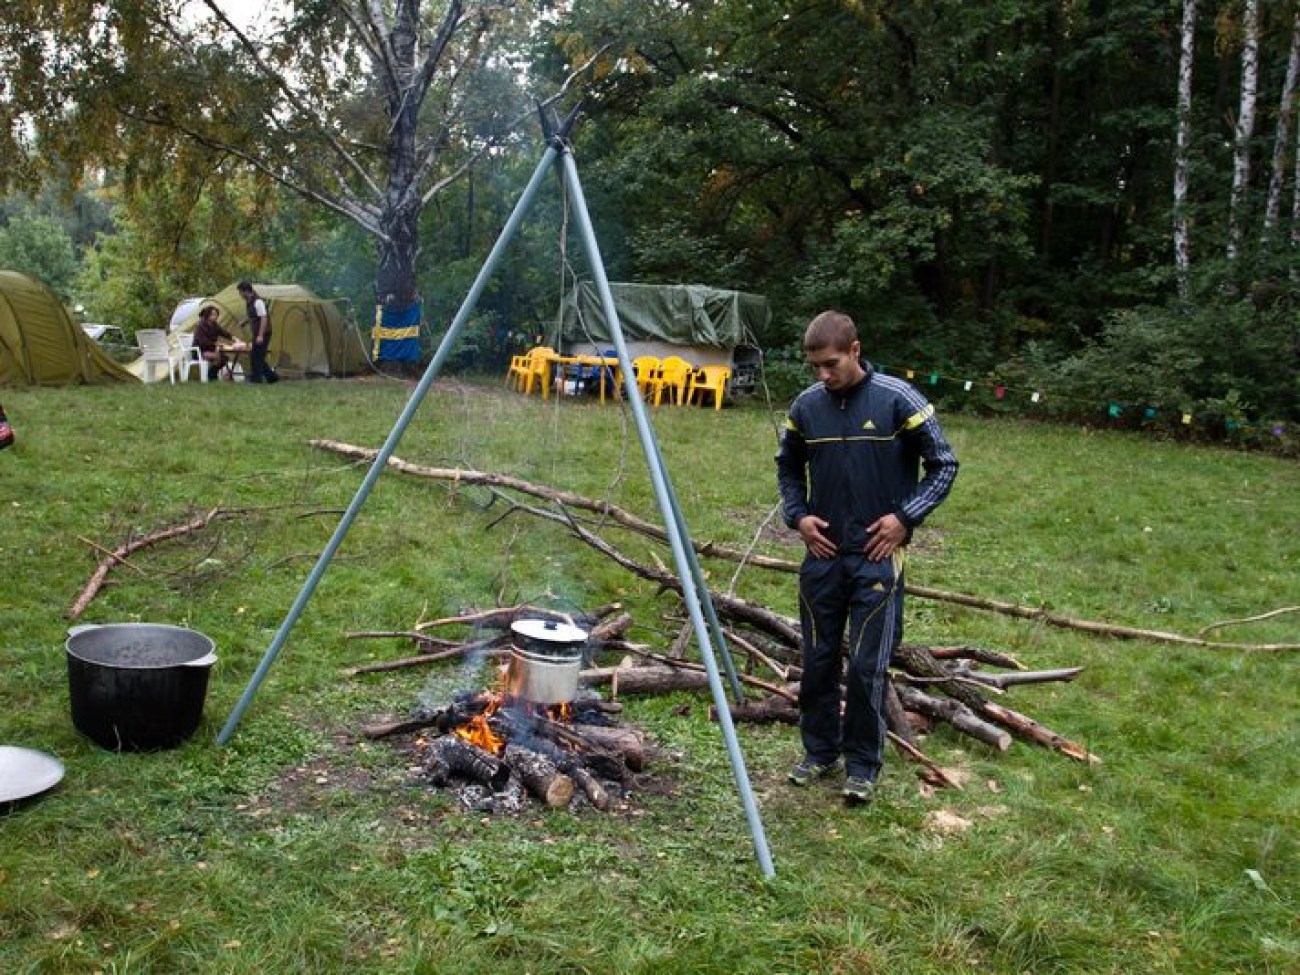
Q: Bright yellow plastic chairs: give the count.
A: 5